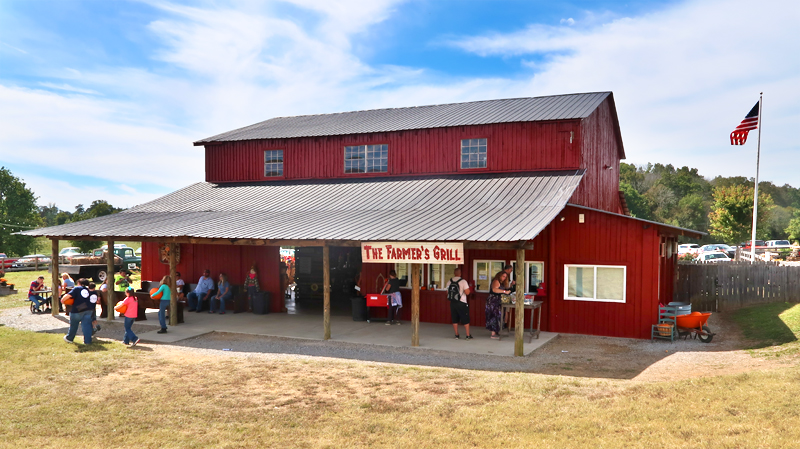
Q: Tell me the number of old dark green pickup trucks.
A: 1